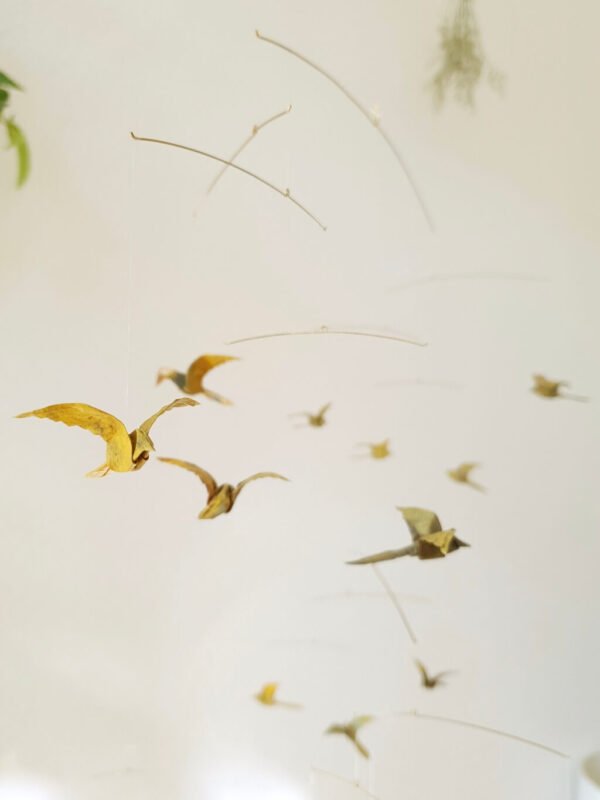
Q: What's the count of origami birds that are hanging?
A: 11